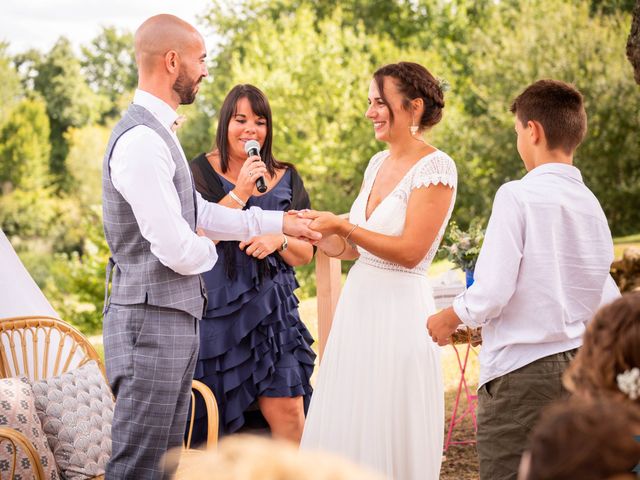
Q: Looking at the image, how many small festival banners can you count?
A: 0